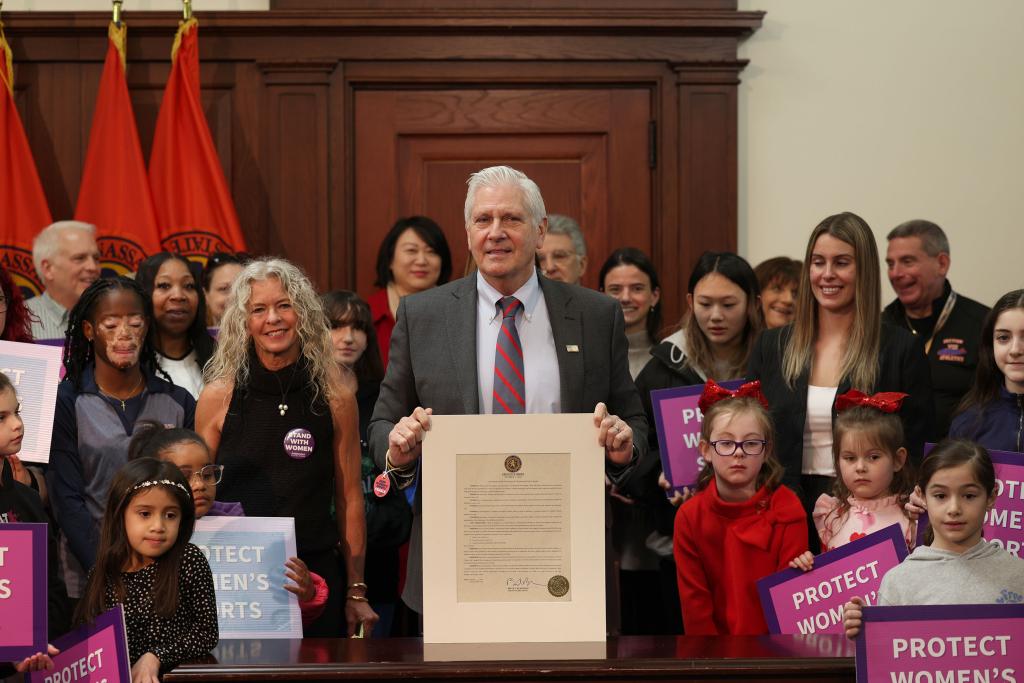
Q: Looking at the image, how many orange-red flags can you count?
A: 3